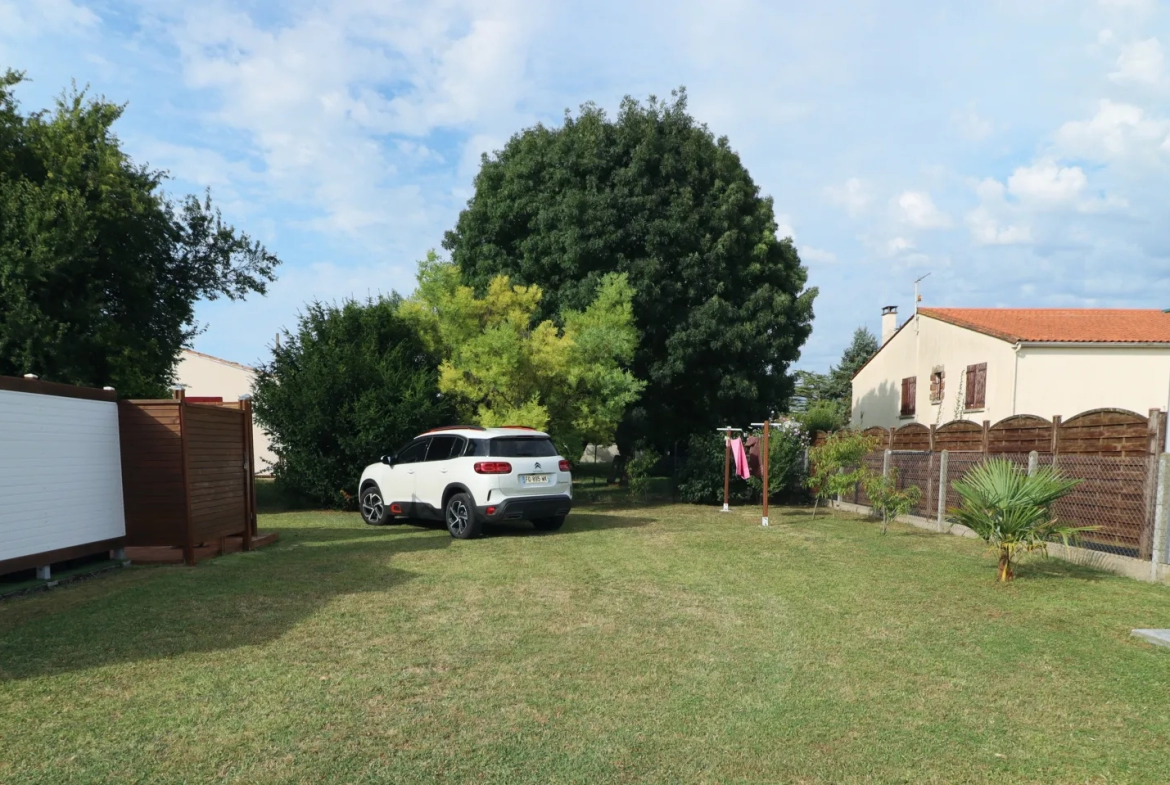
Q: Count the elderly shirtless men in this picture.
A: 0